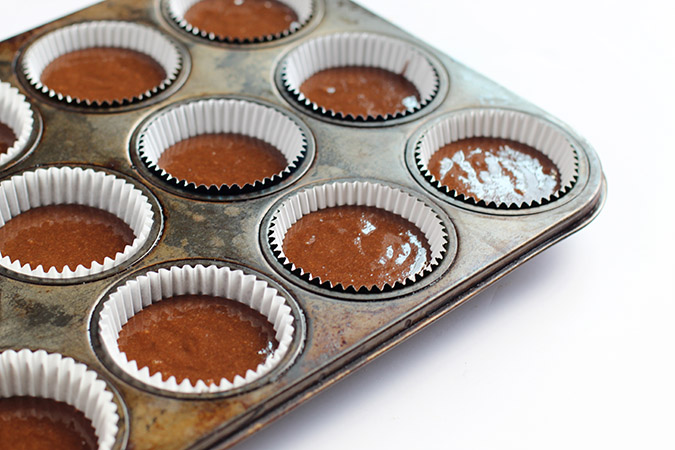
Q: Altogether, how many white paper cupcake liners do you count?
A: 10